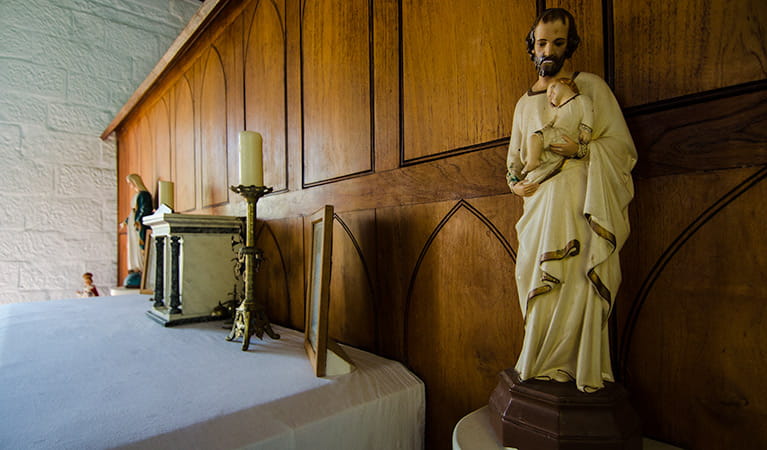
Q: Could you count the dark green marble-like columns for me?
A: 2